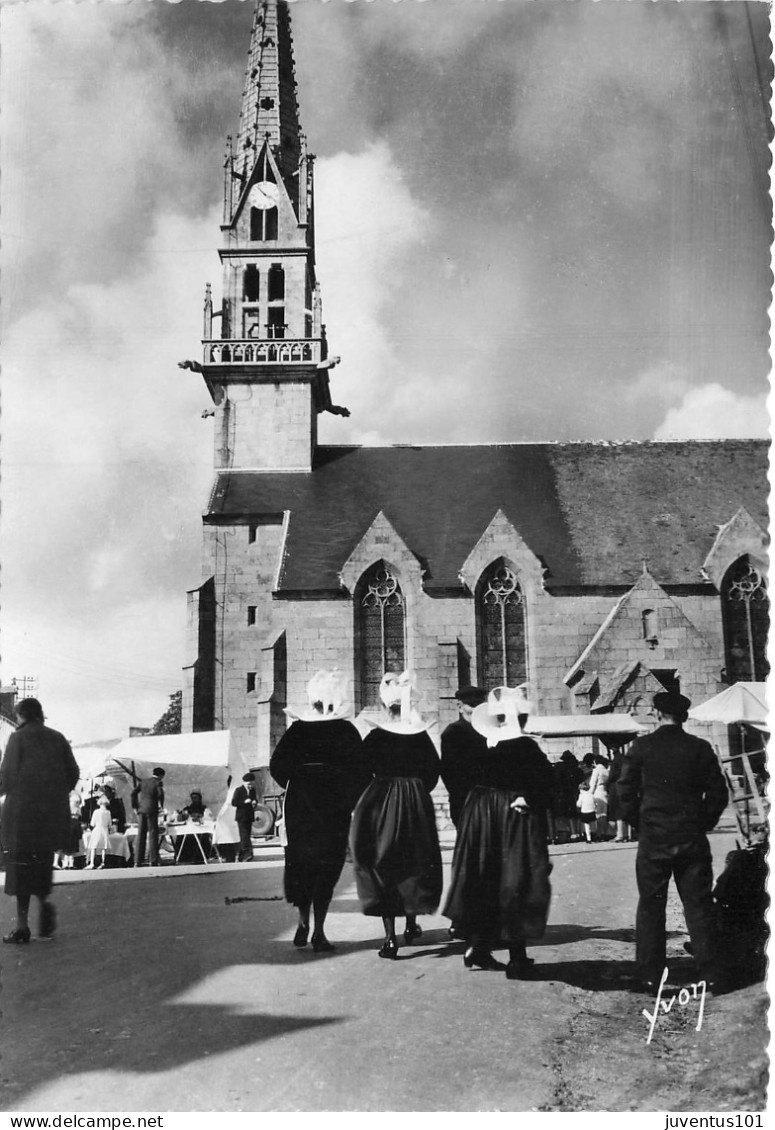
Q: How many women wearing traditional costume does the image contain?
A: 3